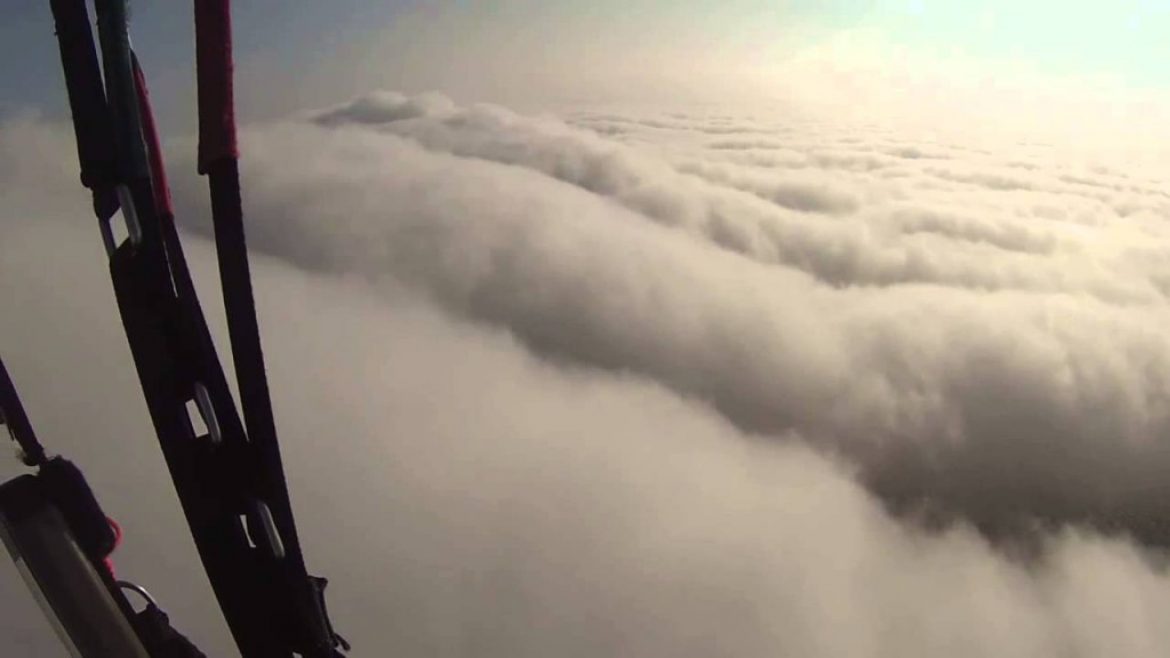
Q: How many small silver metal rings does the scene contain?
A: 4